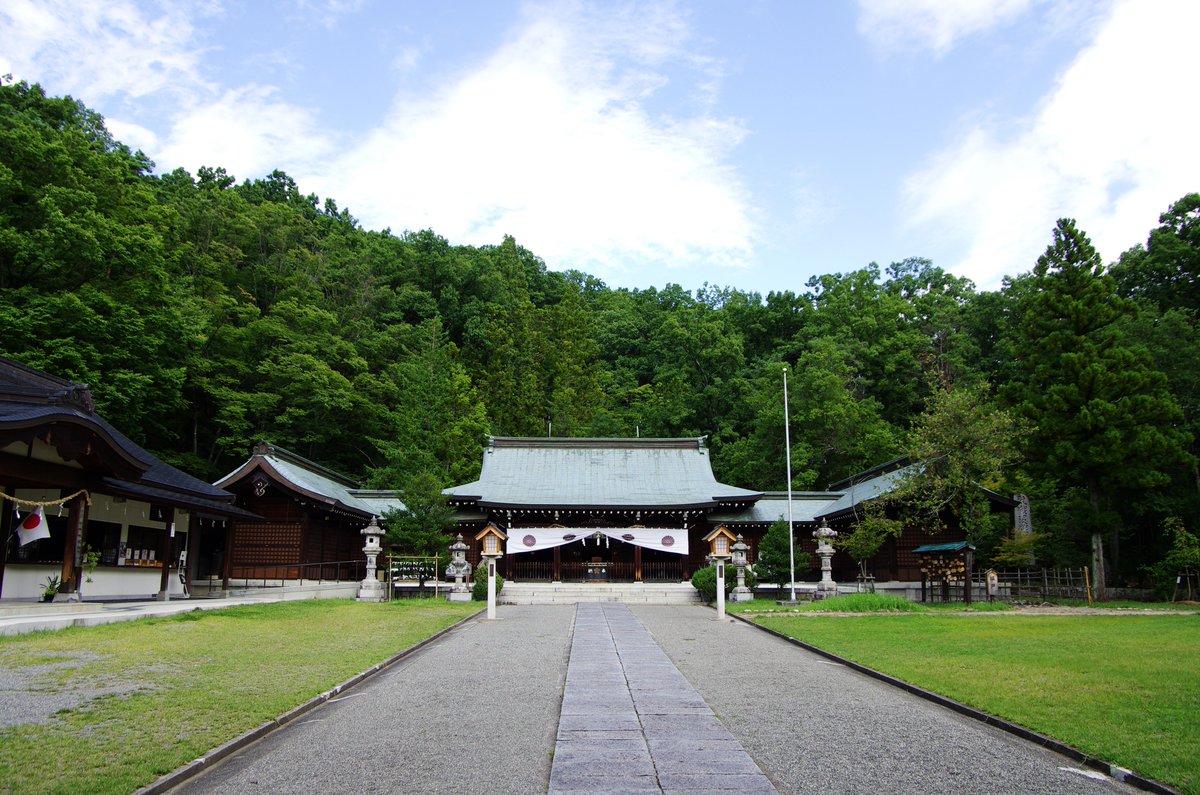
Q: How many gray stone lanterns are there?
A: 4